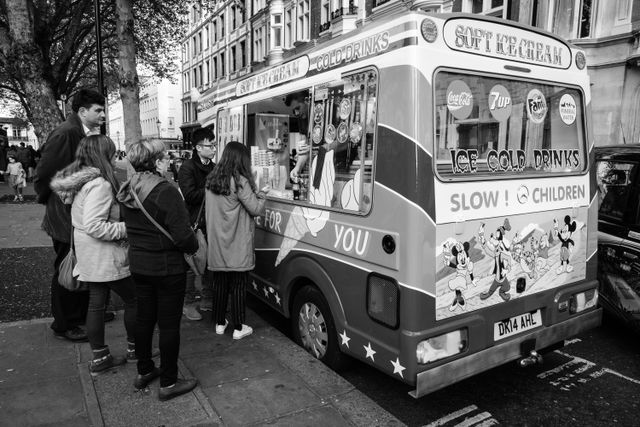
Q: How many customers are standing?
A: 5